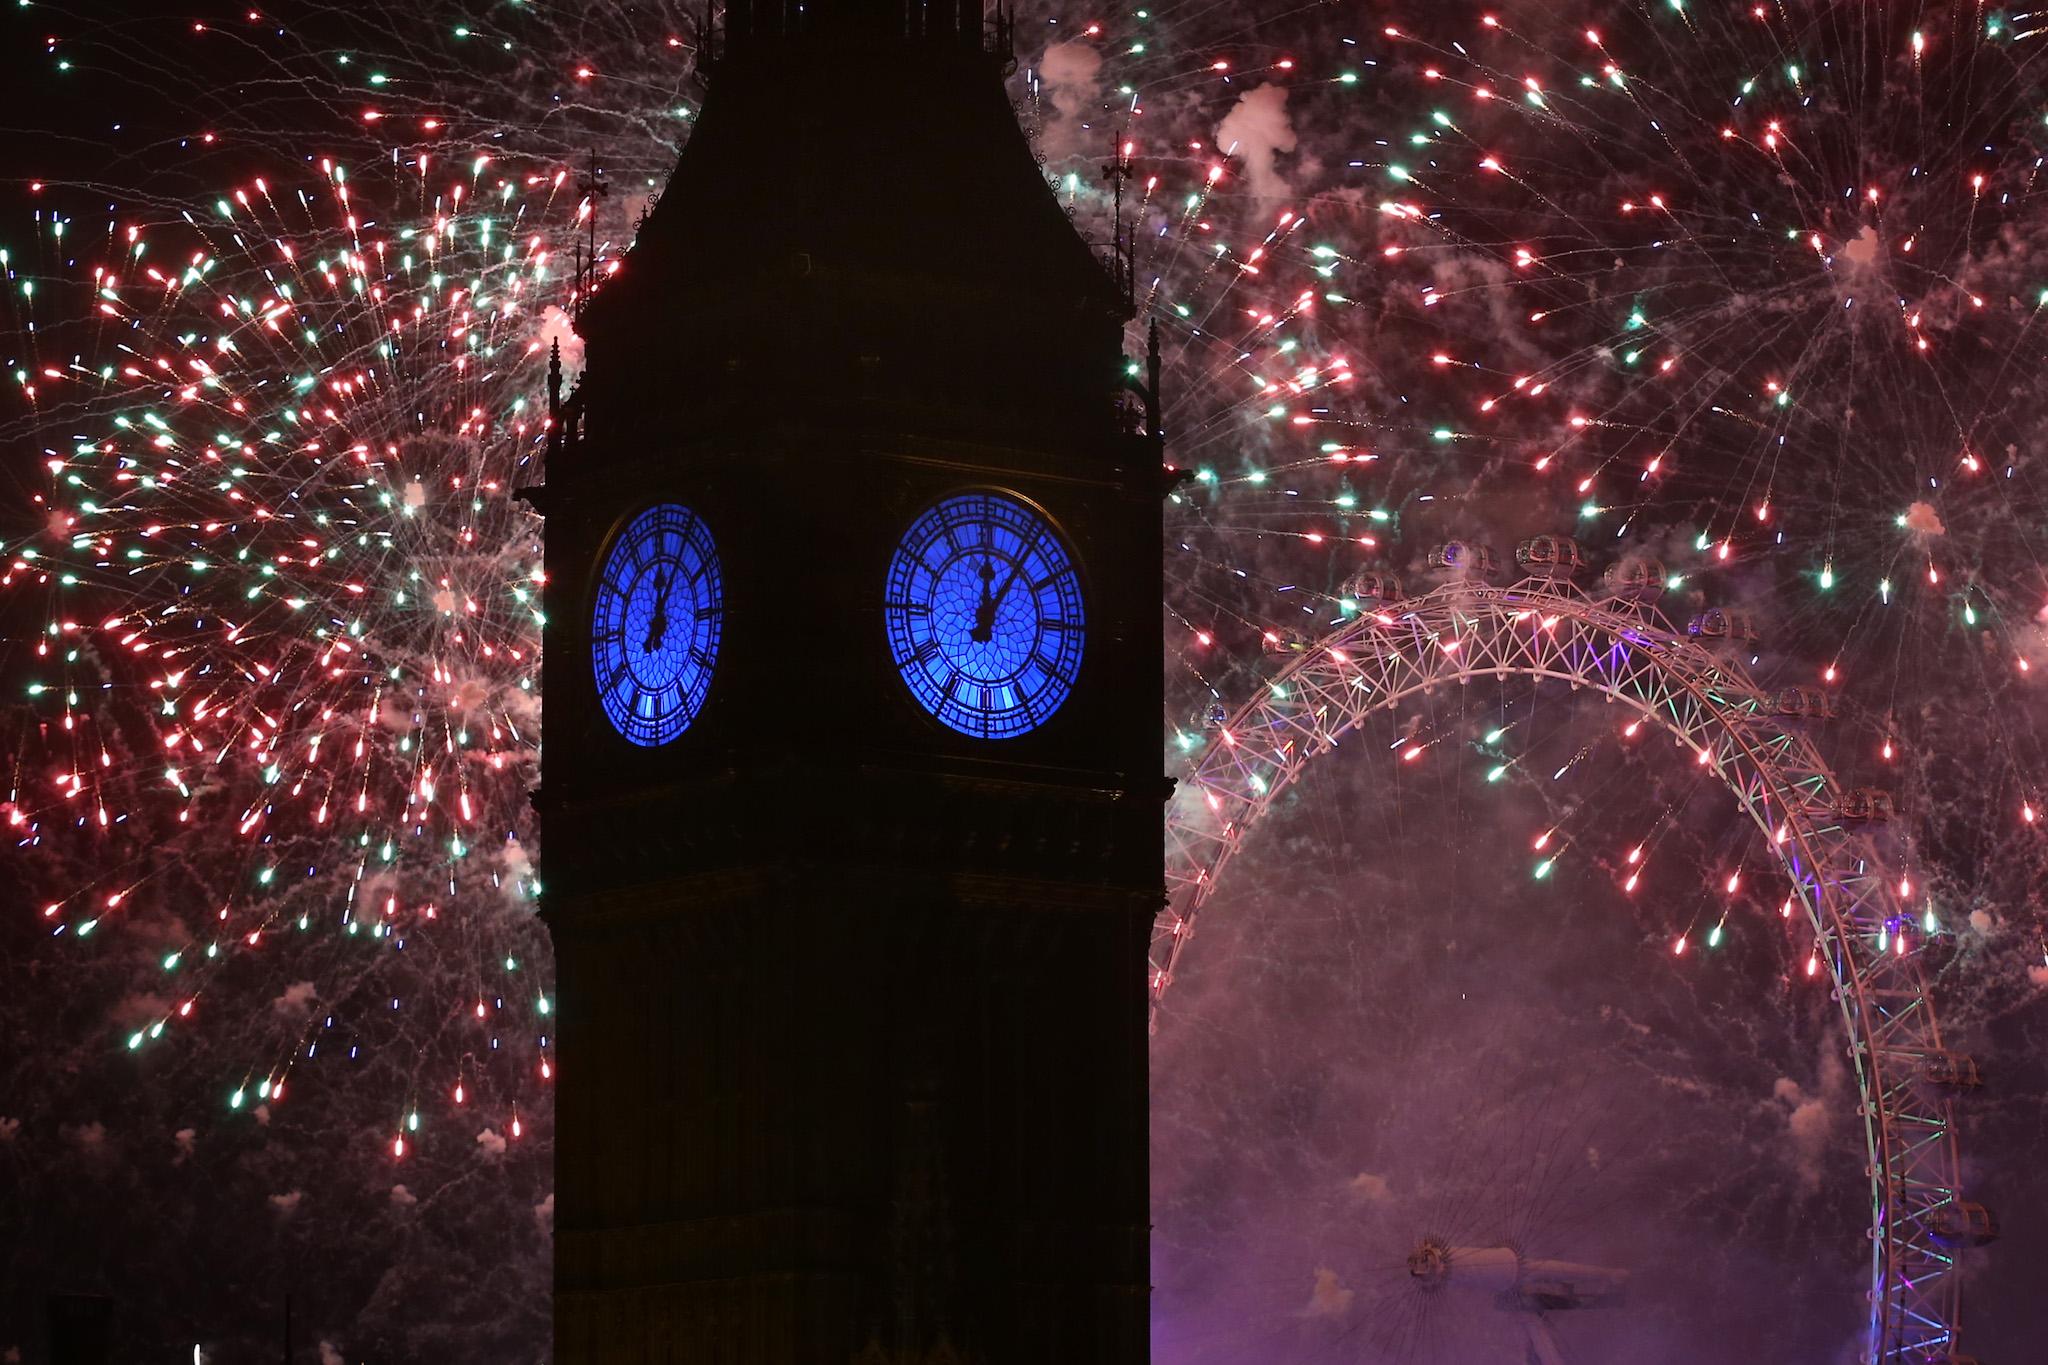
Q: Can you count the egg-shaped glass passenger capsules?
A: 12